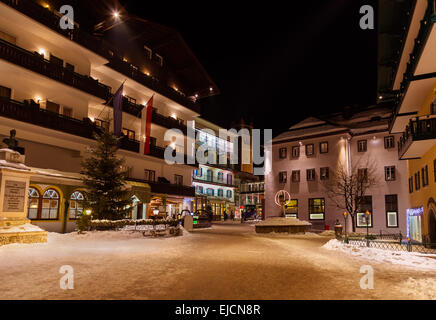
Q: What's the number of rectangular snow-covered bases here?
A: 2